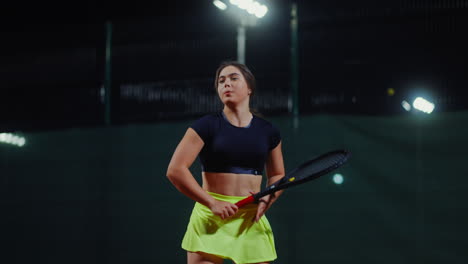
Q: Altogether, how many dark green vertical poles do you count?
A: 2